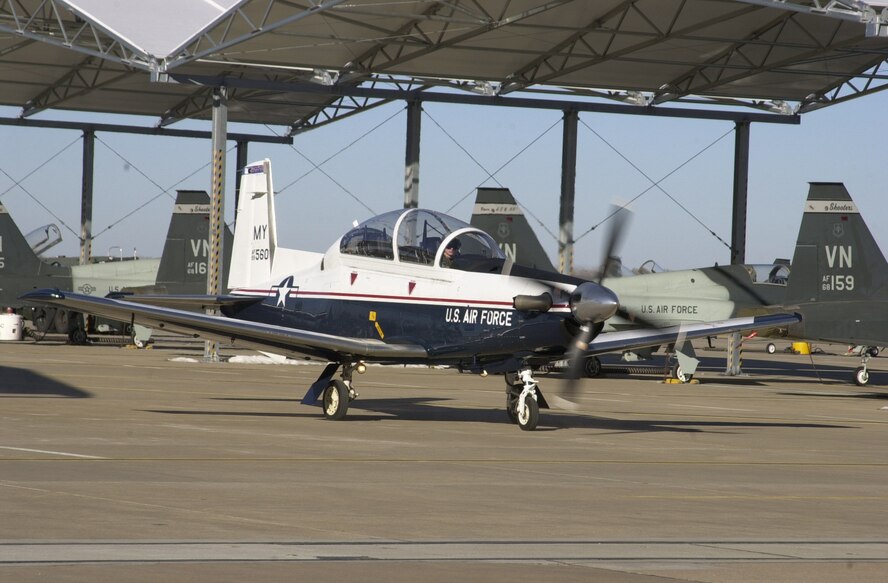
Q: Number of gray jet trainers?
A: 4